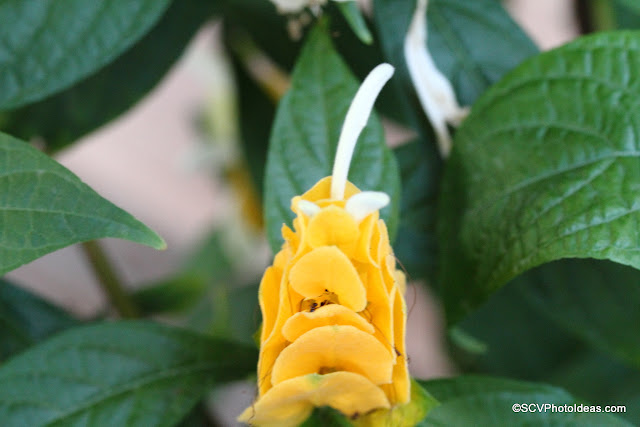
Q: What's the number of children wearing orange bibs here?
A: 0